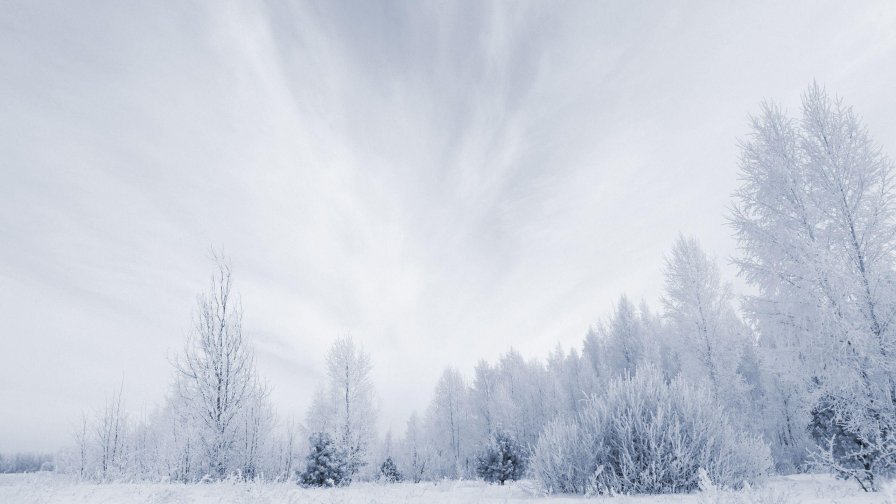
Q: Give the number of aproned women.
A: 0